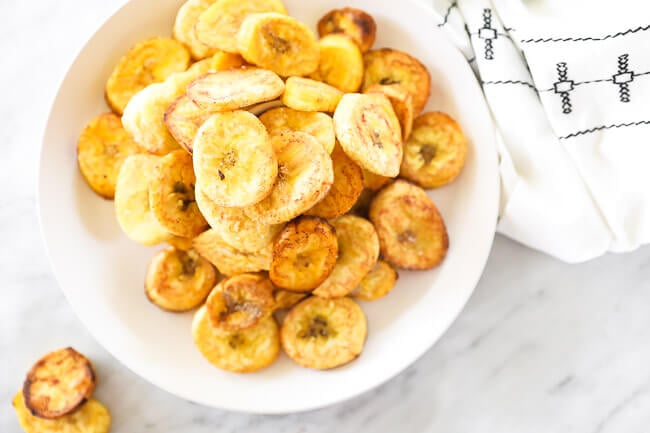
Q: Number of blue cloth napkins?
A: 0